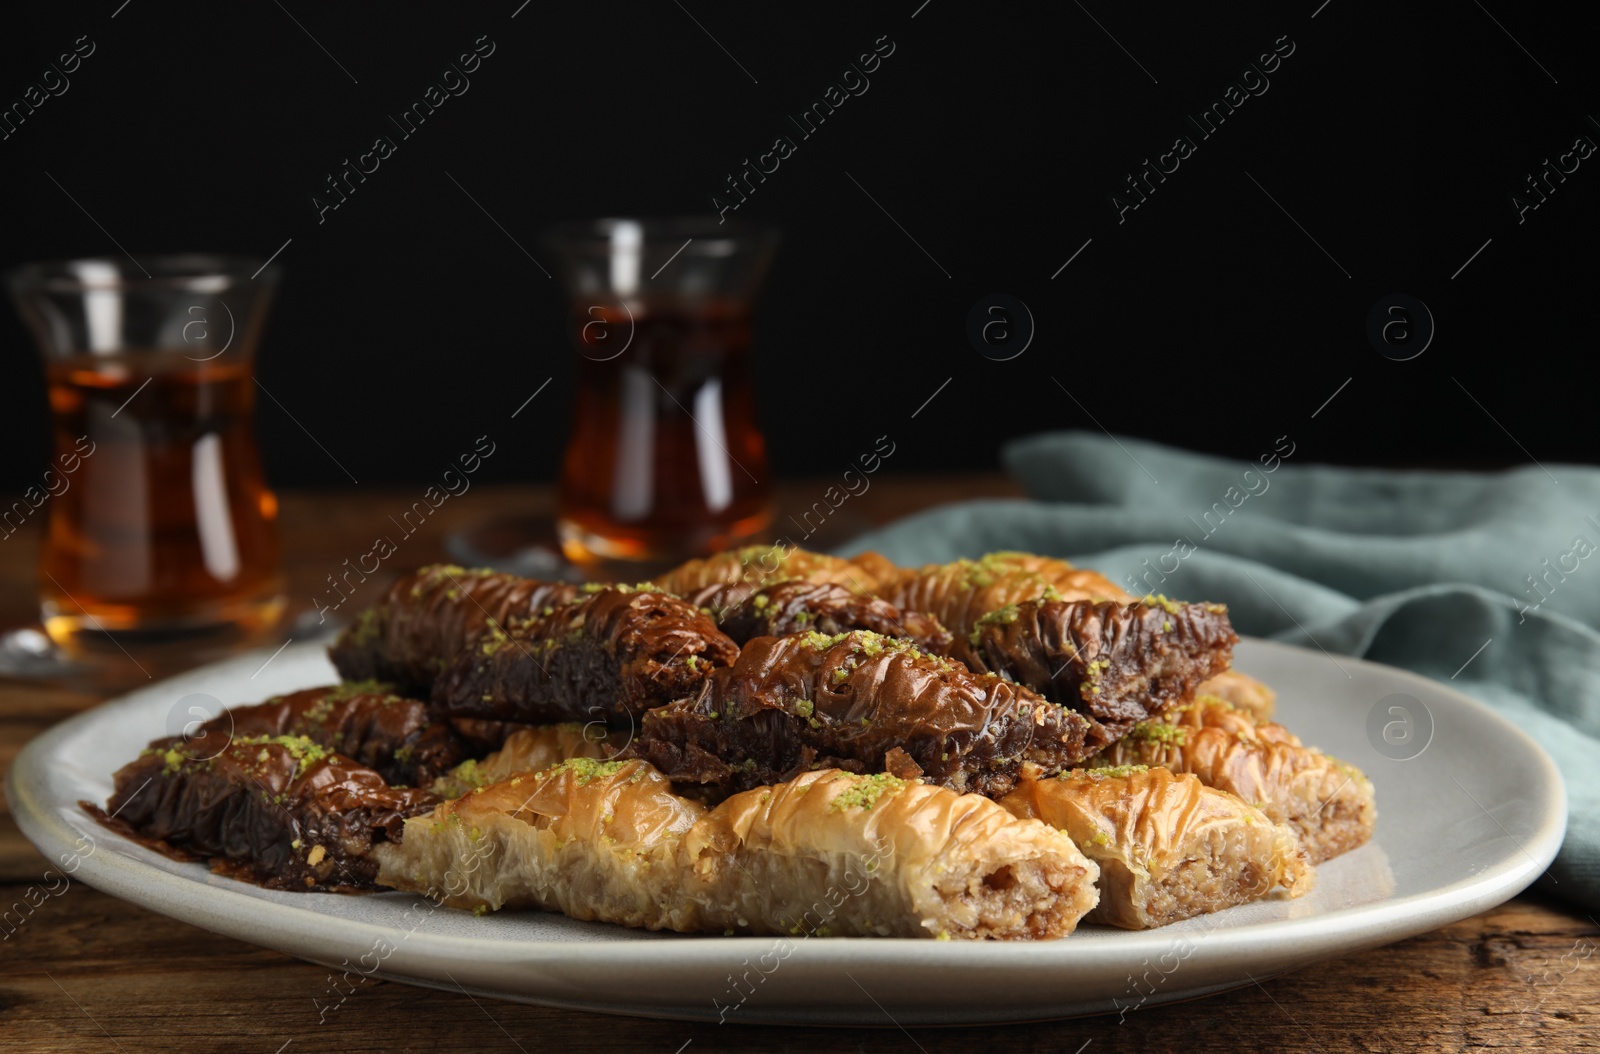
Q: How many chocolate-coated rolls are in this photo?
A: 7